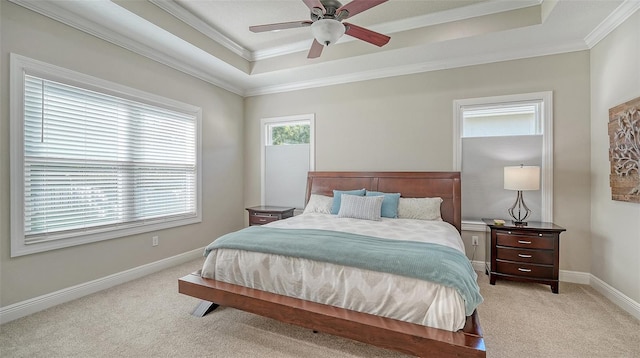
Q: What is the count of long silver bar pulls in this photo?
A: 4